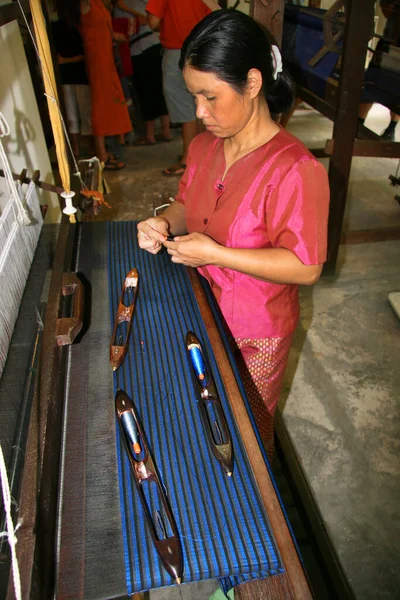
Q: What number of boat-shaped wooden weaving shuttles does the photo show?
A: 3